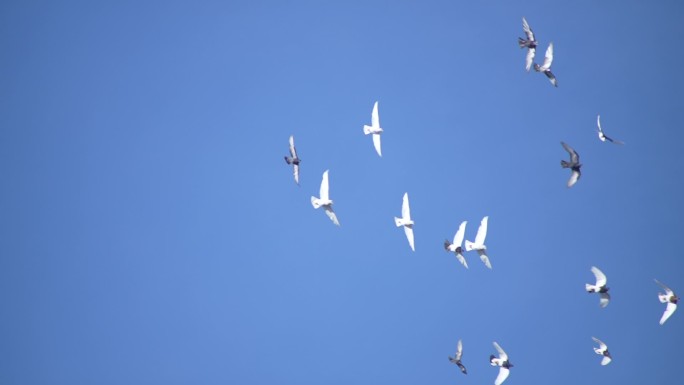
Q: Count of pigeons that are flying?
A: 15